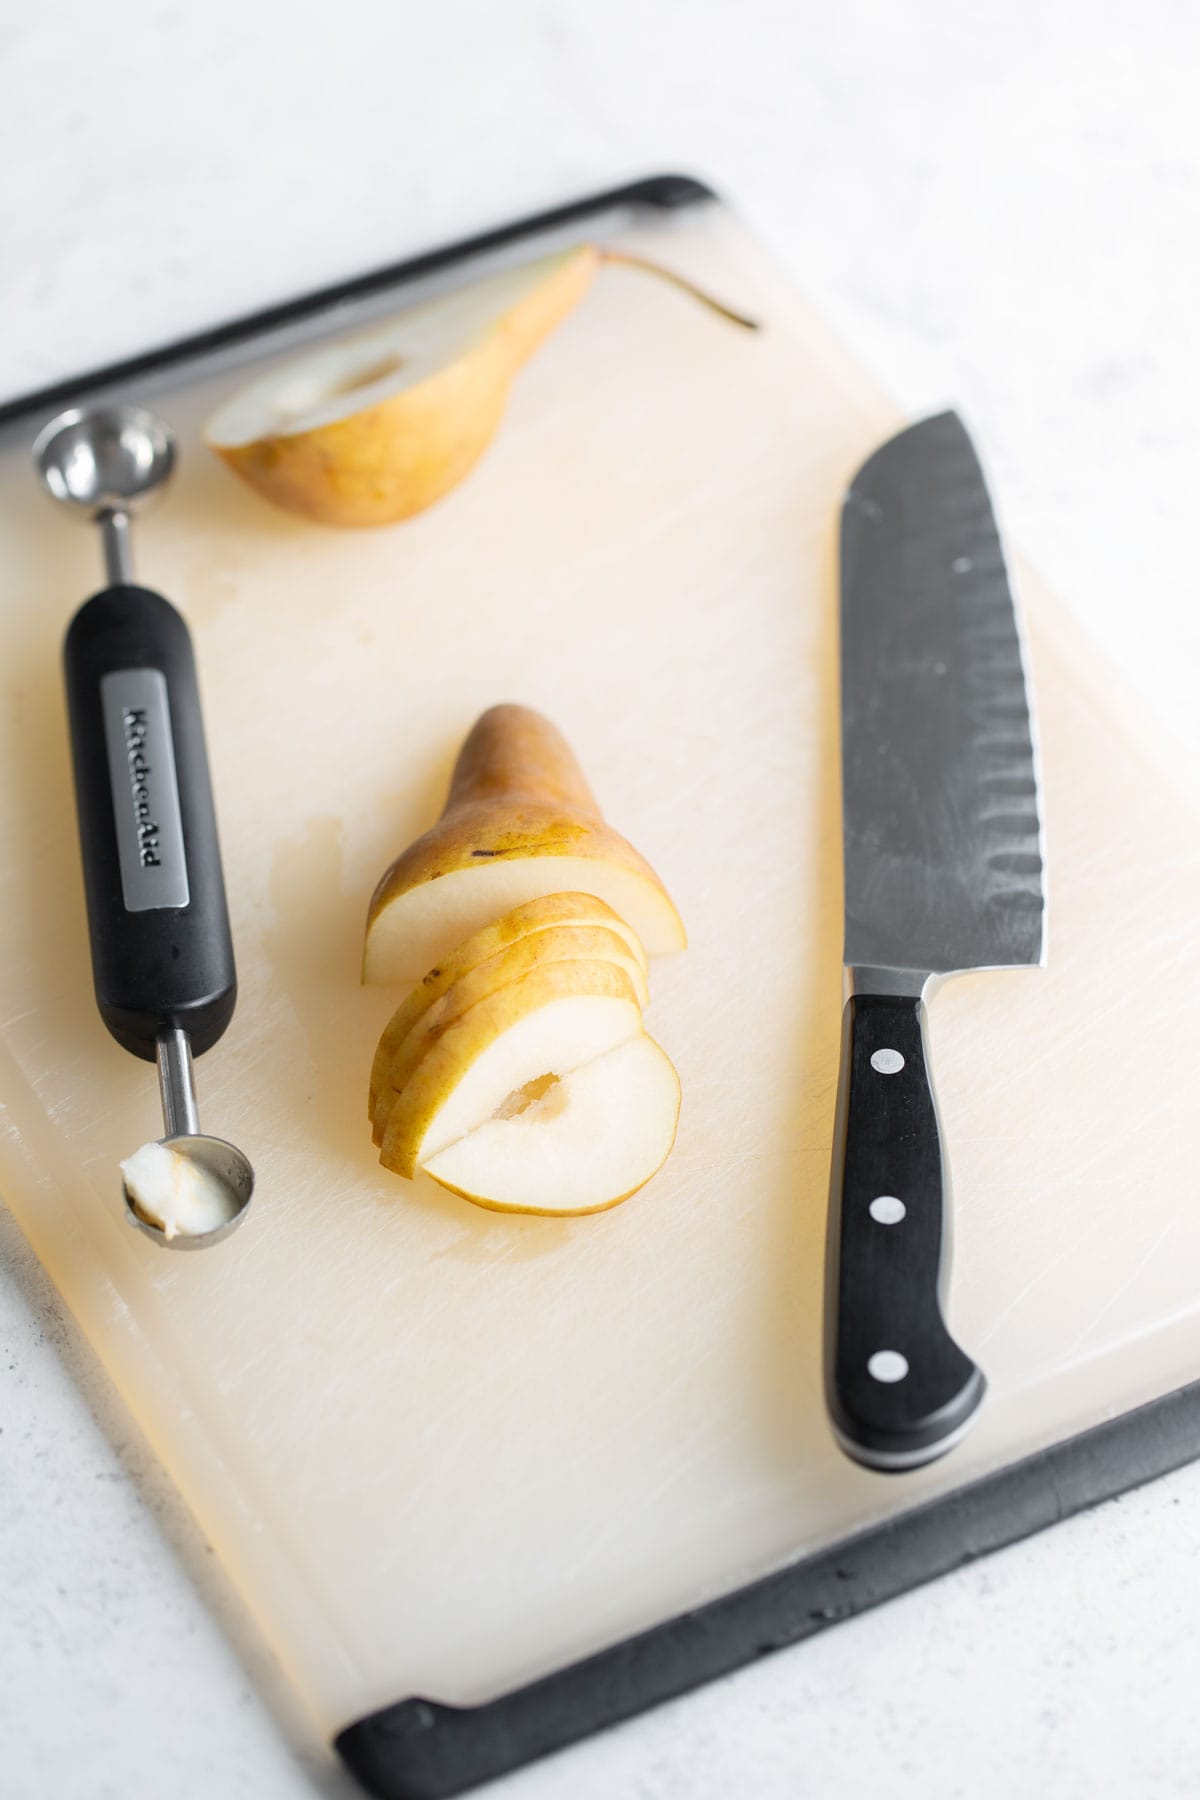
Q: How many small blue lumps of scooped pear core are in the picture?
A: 0